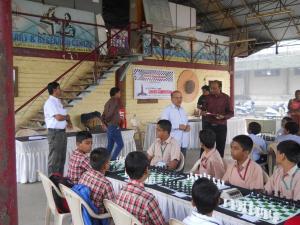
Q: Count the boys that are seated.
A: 11